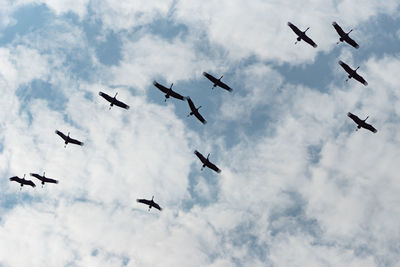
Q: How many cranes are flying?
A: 13